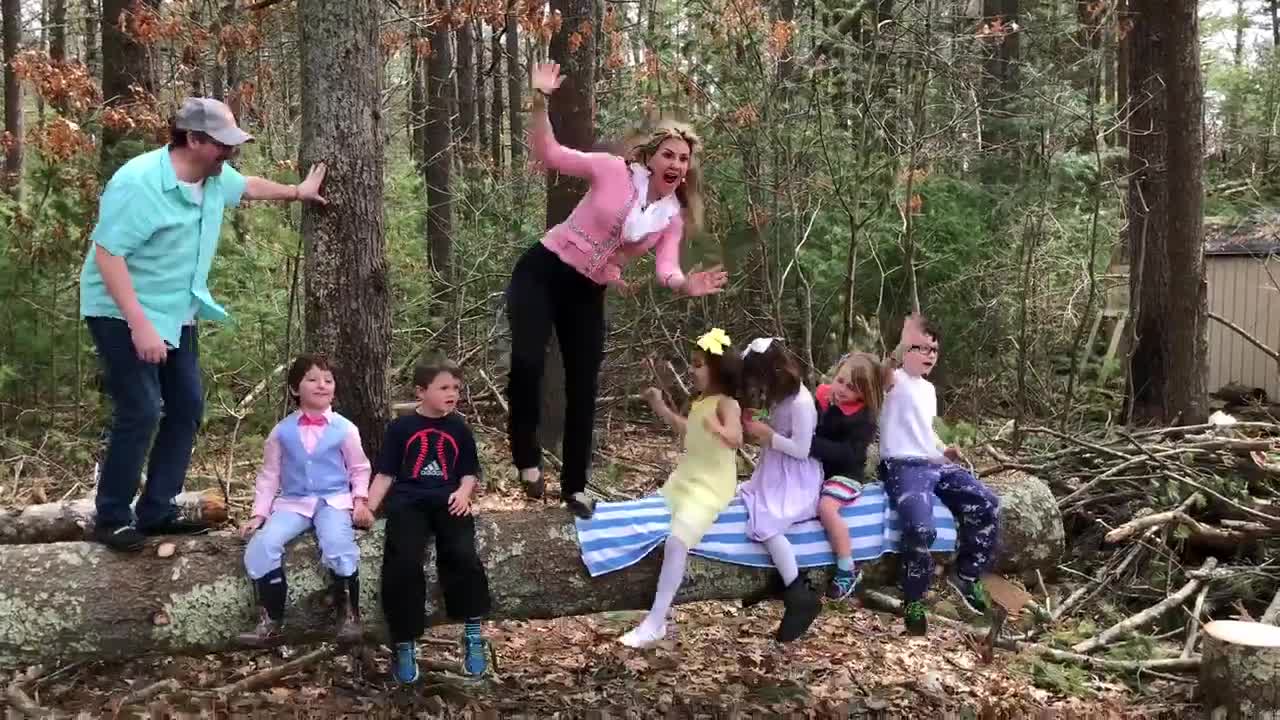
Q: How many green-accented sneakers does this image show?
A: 2